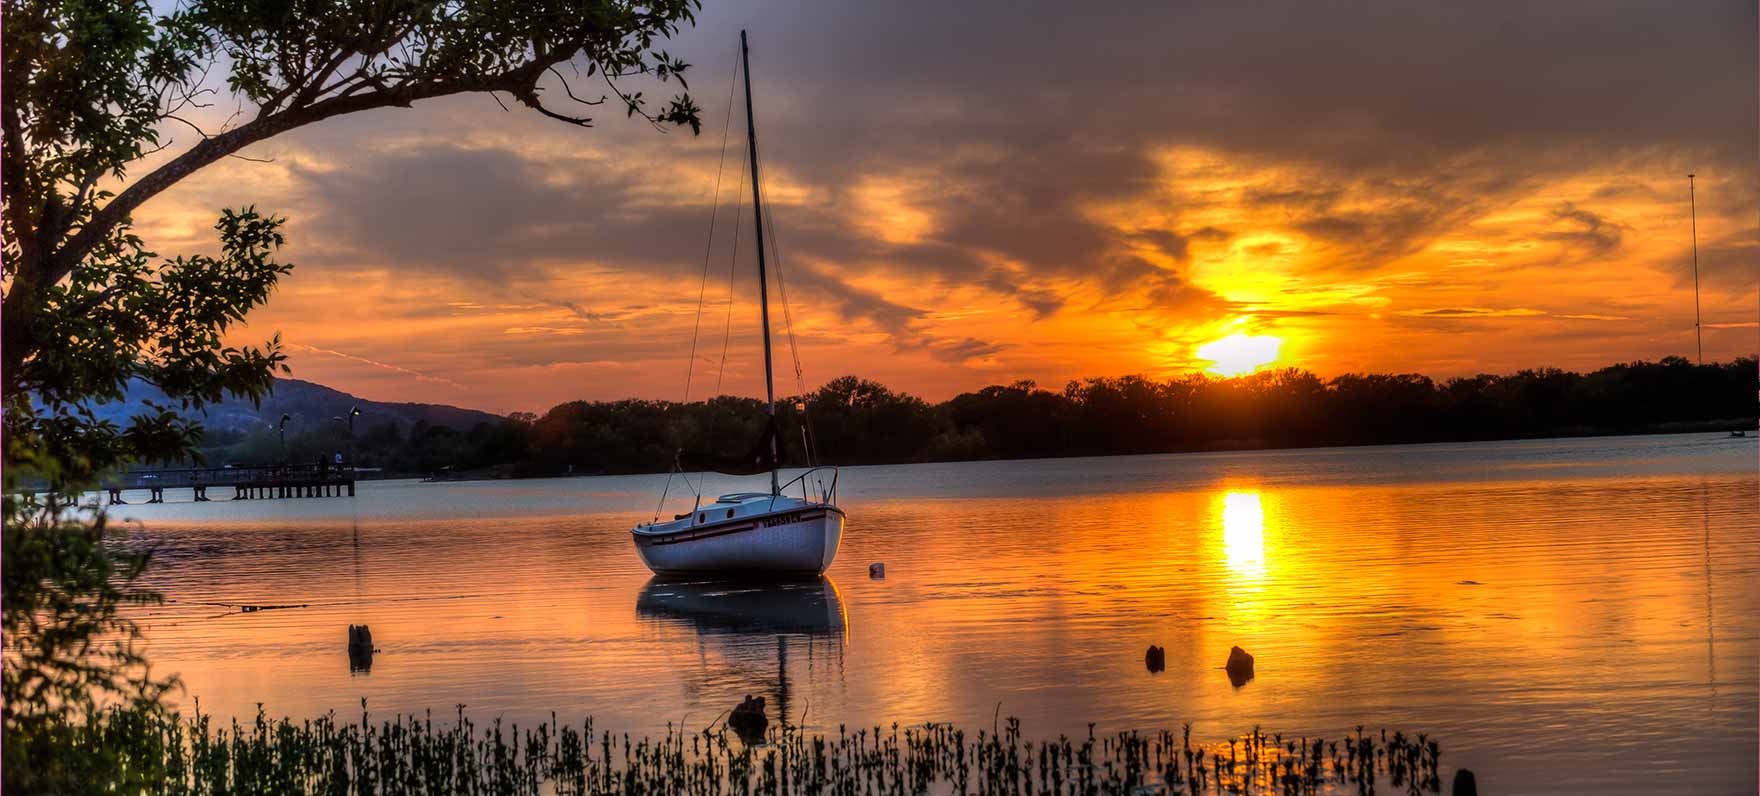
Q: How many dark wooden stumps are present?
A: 5